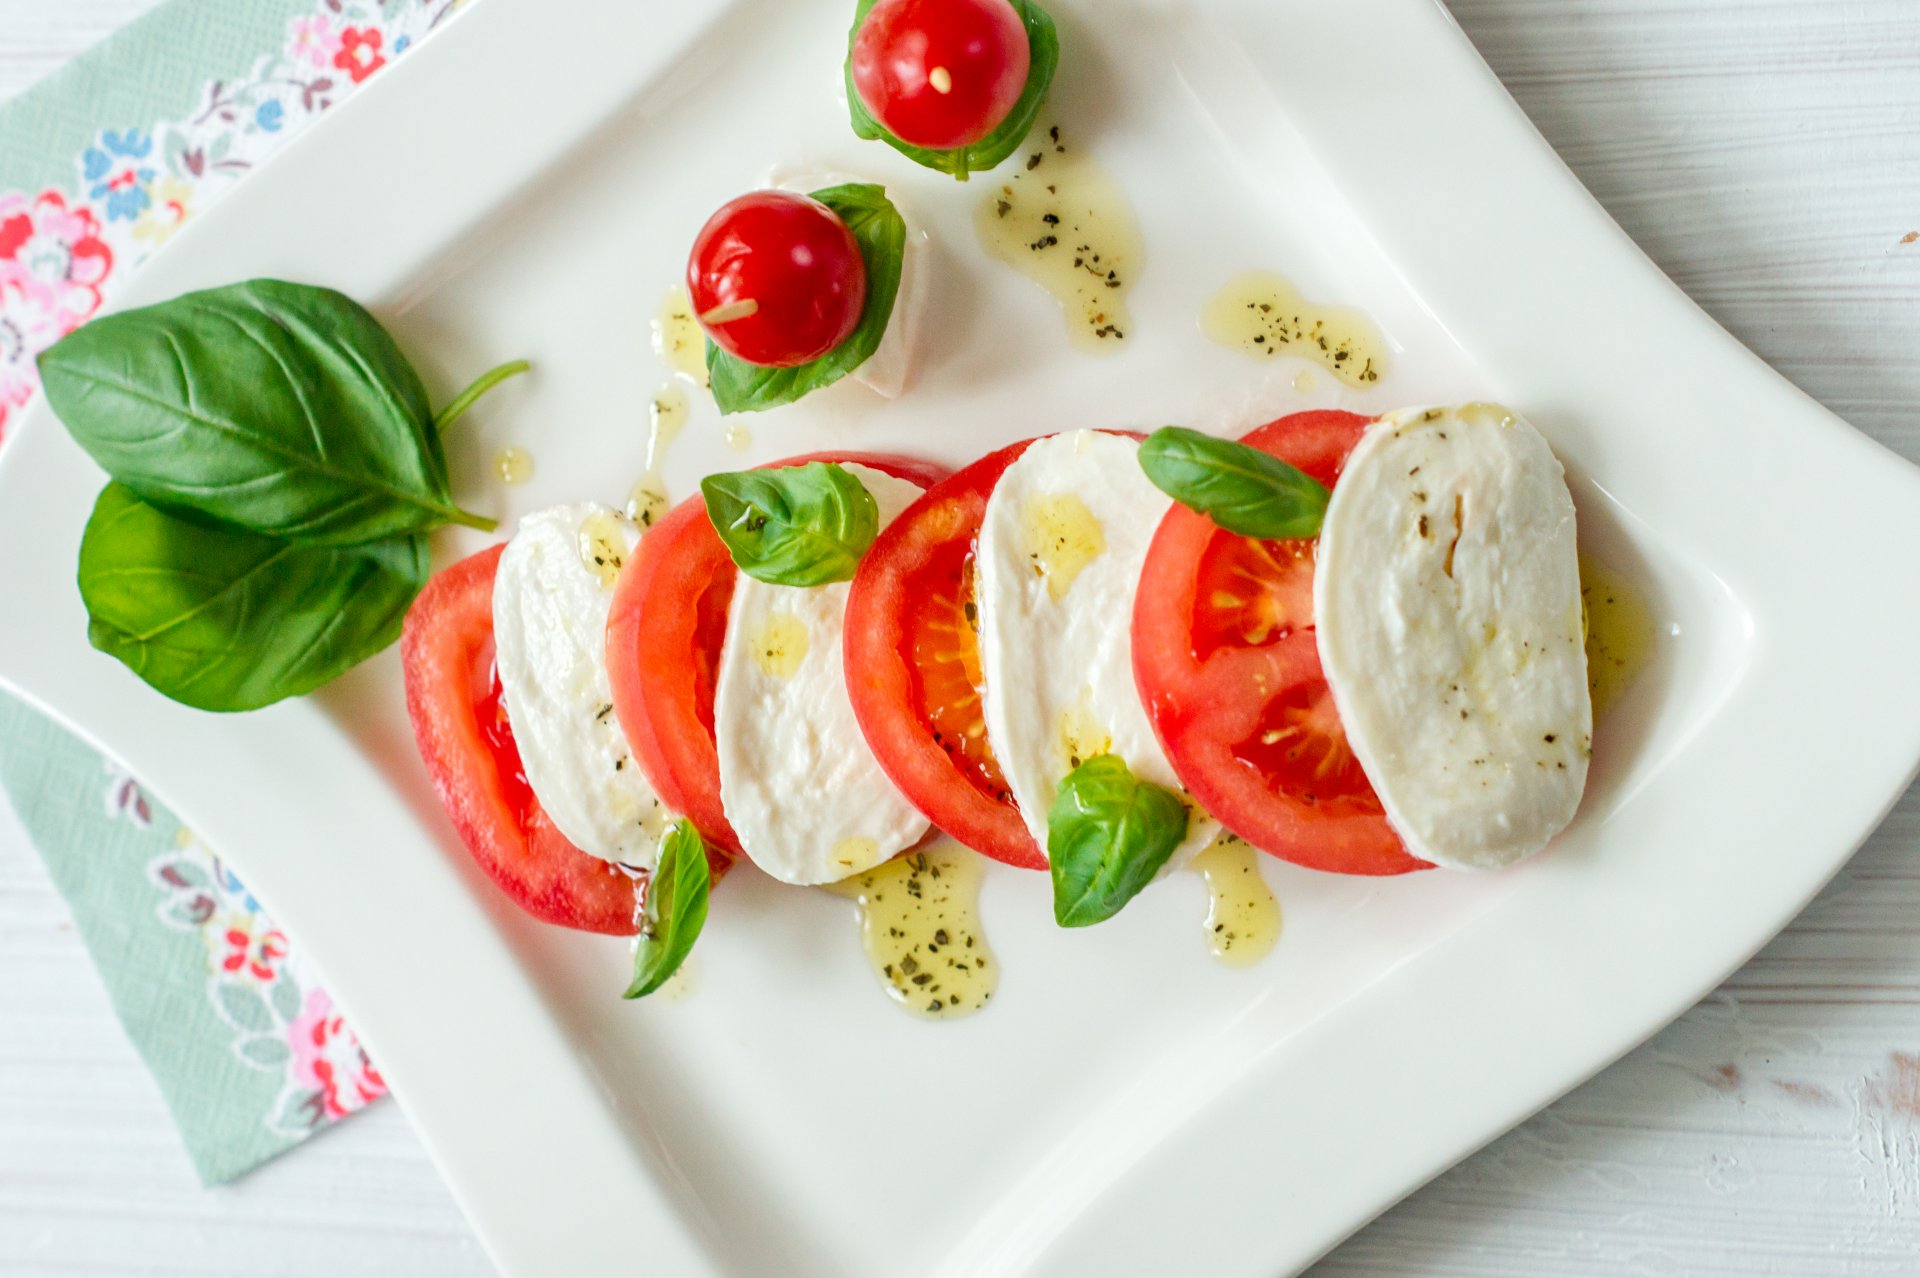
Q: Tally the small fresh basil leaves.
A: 4